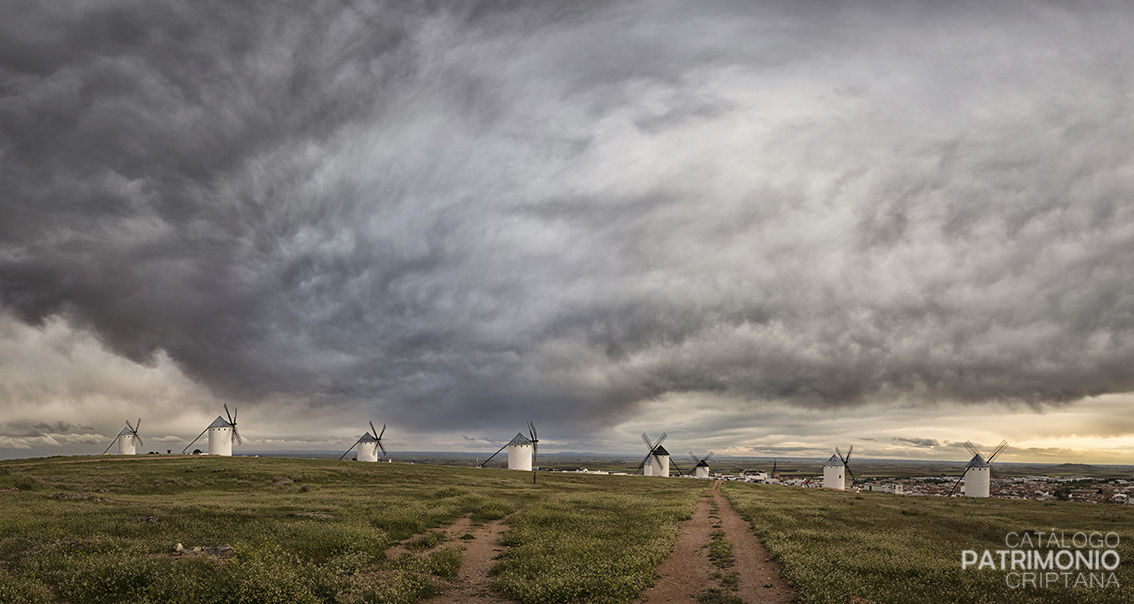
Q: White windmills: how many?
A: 8